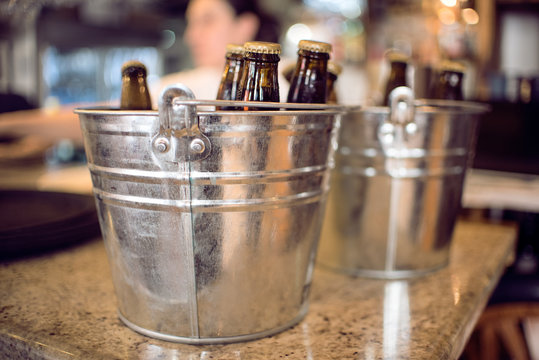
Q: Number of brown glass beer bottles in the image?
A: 8